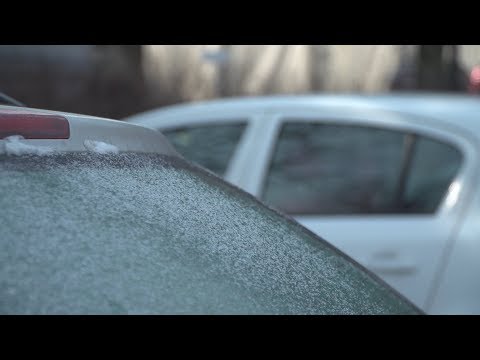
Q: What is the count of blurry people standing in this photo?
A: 0